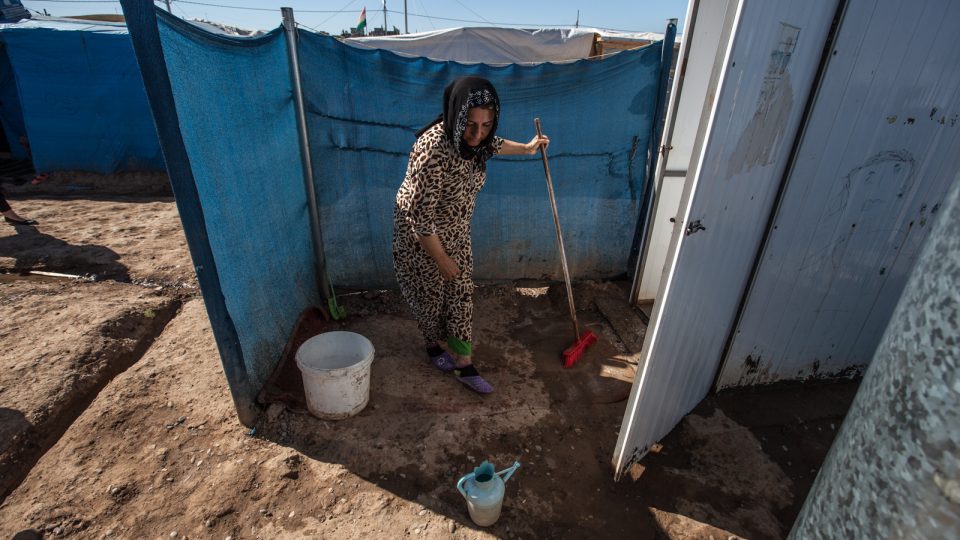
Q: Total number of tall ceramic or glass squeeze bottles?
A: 0